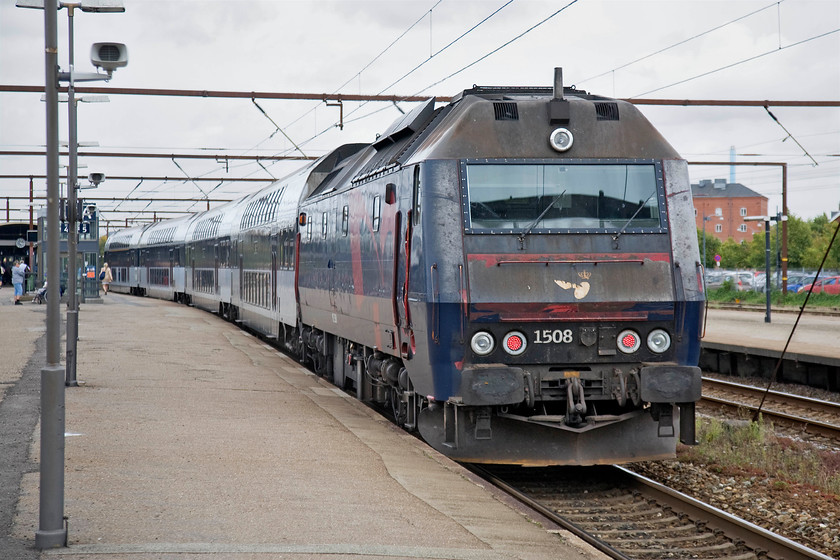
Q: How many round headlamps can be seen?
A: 5